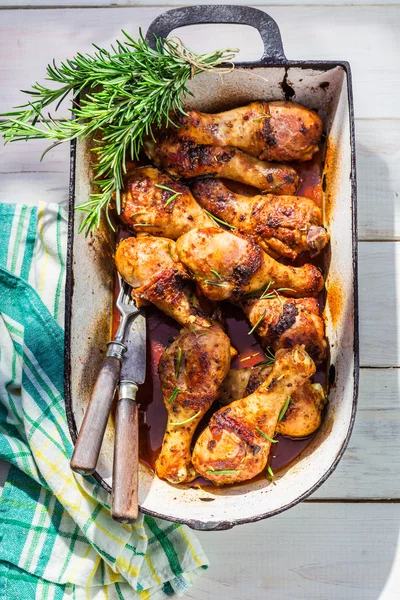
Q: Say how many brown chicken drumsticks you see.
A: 10